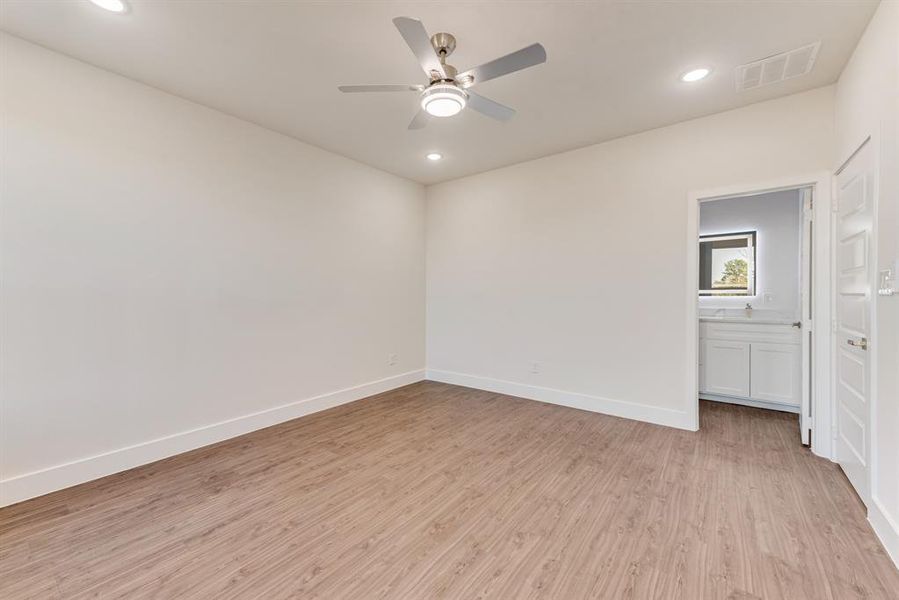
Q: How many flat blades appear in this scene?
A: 5